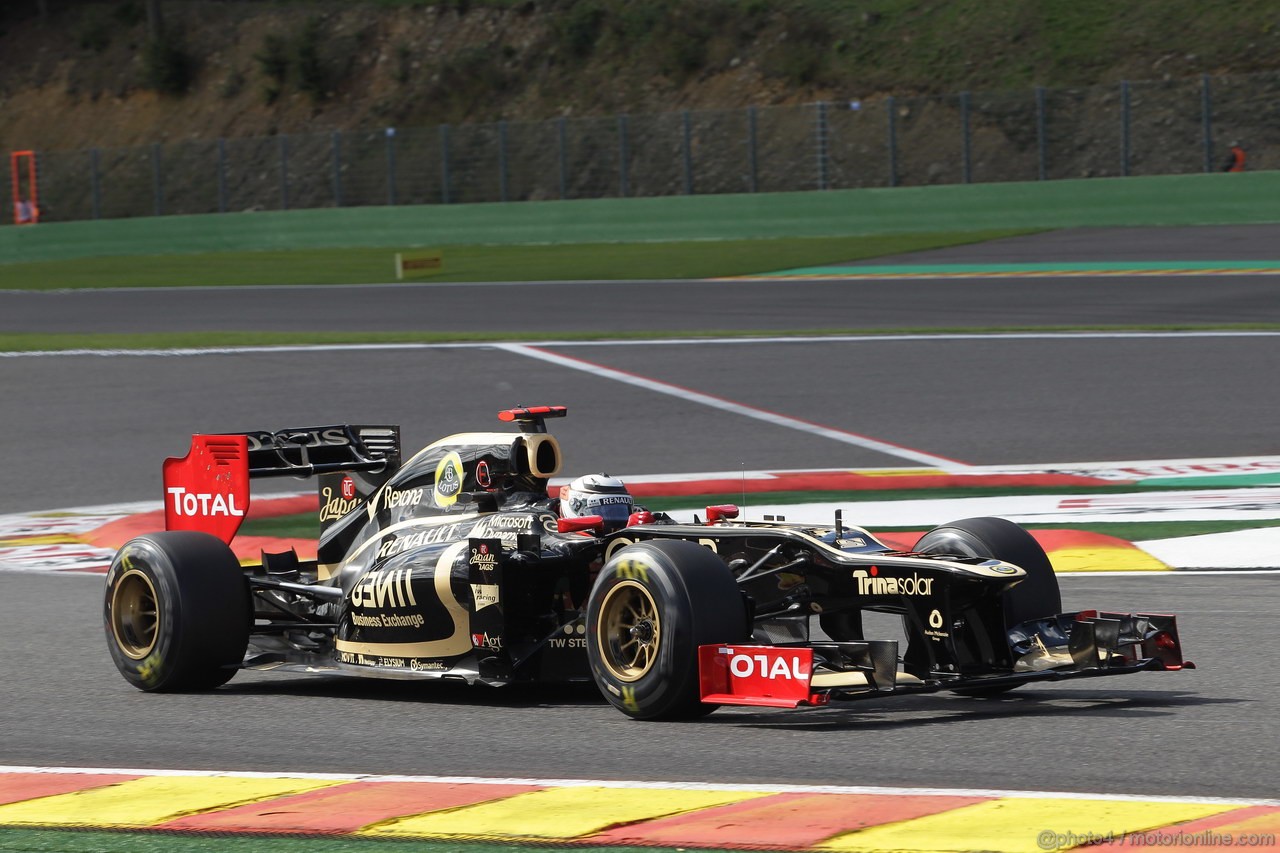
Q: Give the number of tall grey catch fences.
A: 1